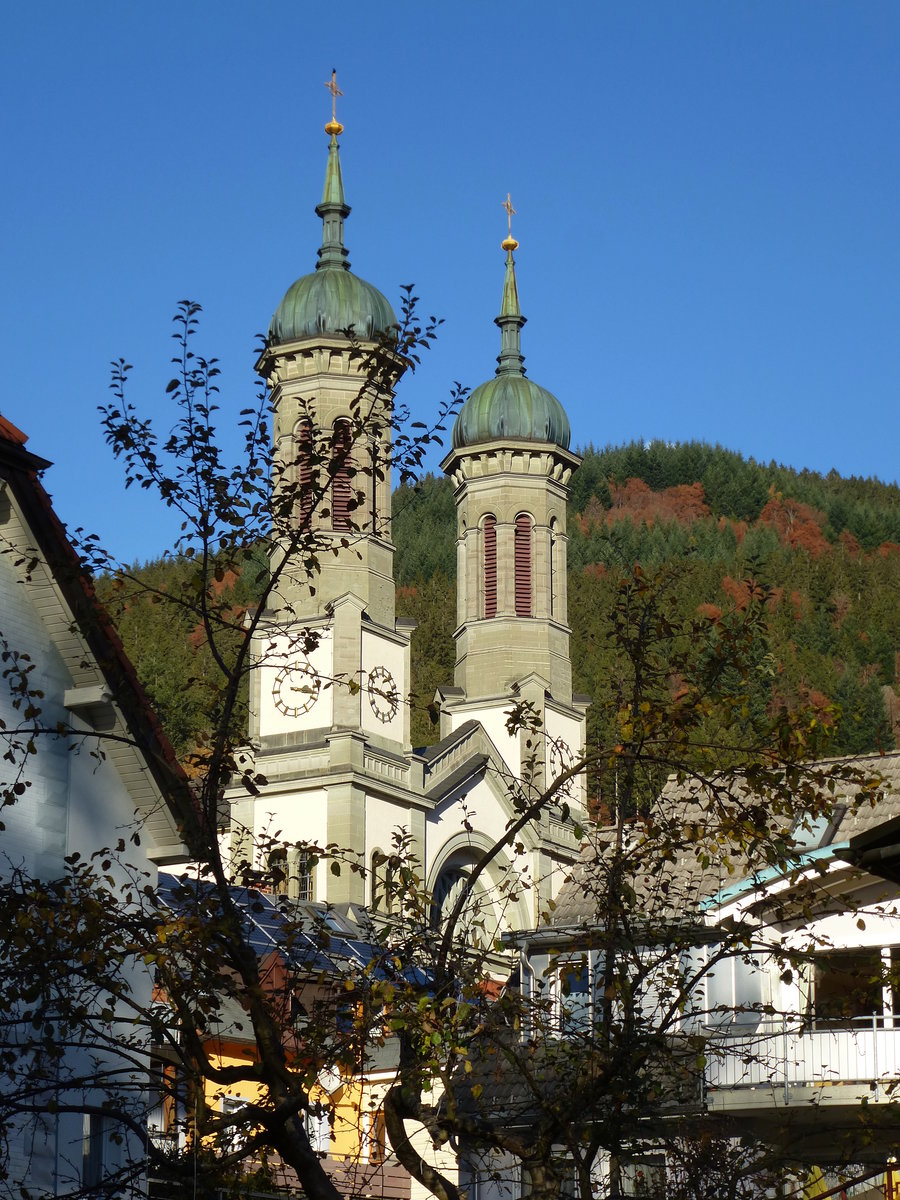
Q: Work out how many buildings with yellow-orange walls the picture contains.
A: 1